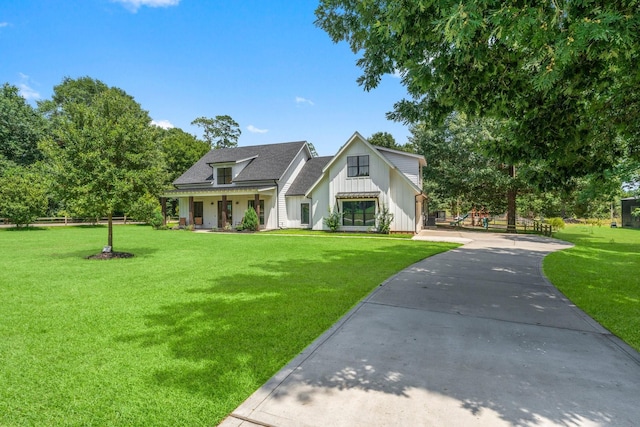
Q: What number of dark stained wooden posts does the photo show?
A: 4